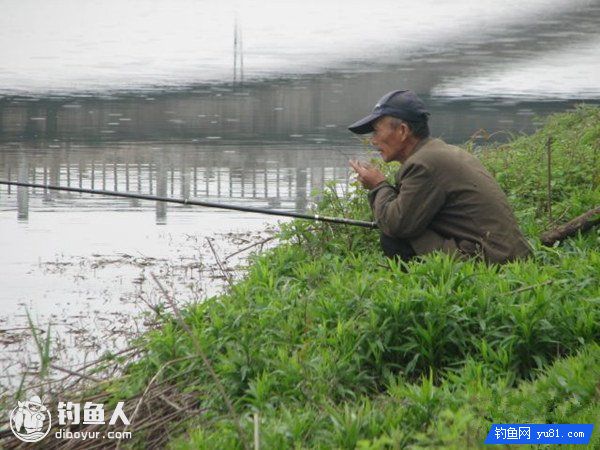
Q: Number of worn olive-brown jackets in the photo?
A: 1